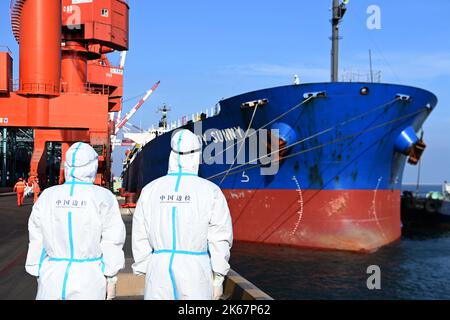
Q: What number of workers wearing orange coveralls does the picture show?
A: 2